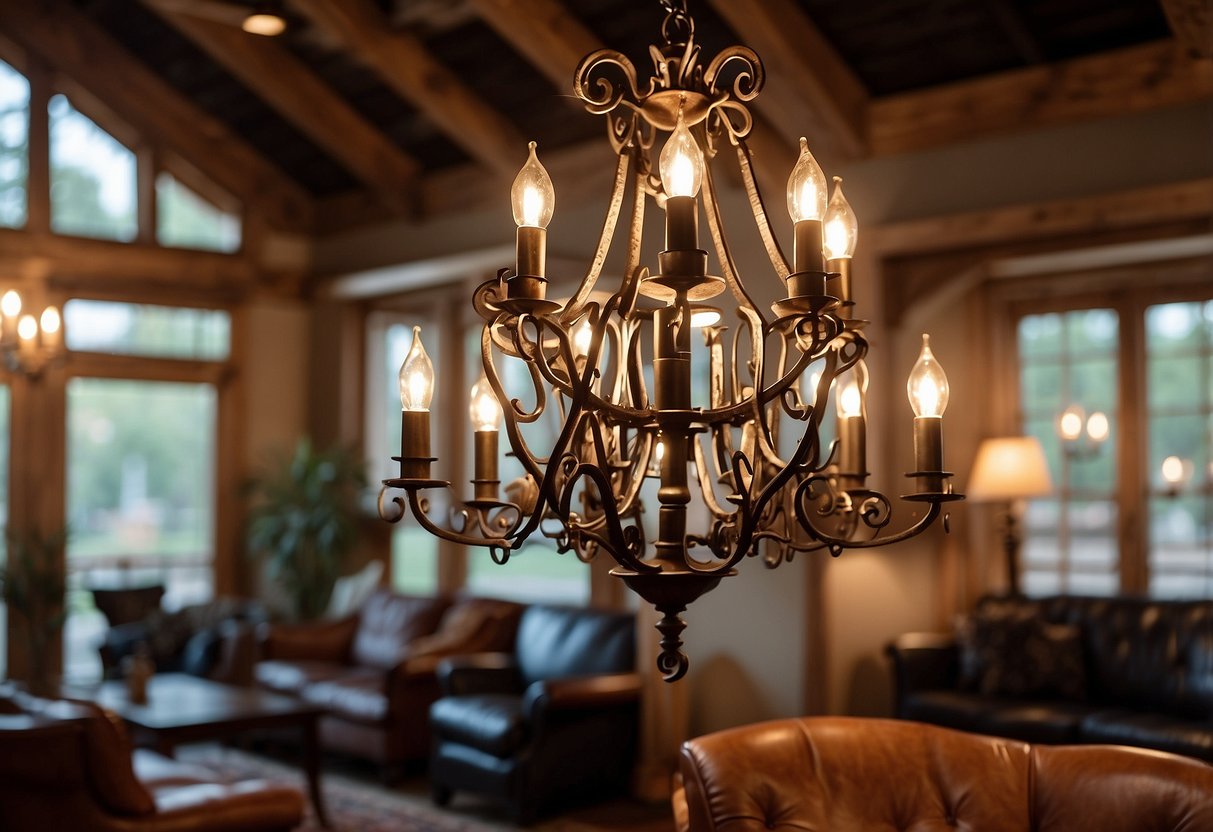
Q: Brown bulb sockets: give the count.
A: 8